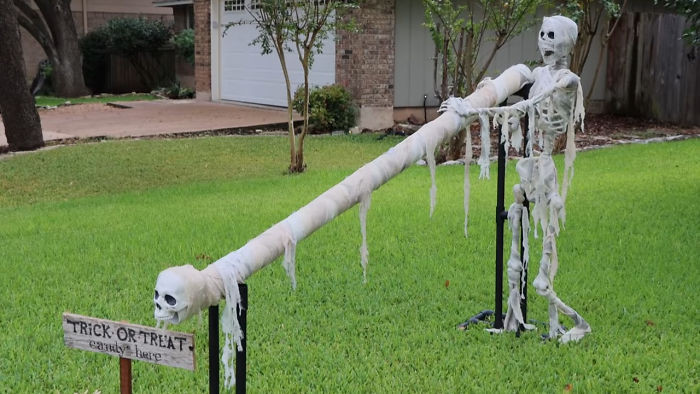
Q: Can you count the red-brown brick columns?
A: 2